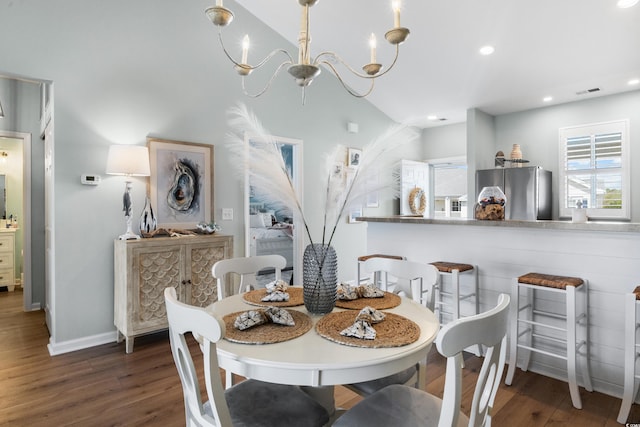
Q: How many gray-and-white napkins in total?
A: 4